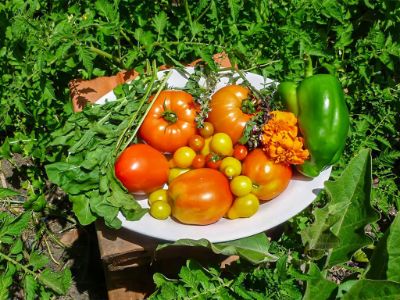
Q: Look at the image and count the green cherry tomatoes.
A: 0